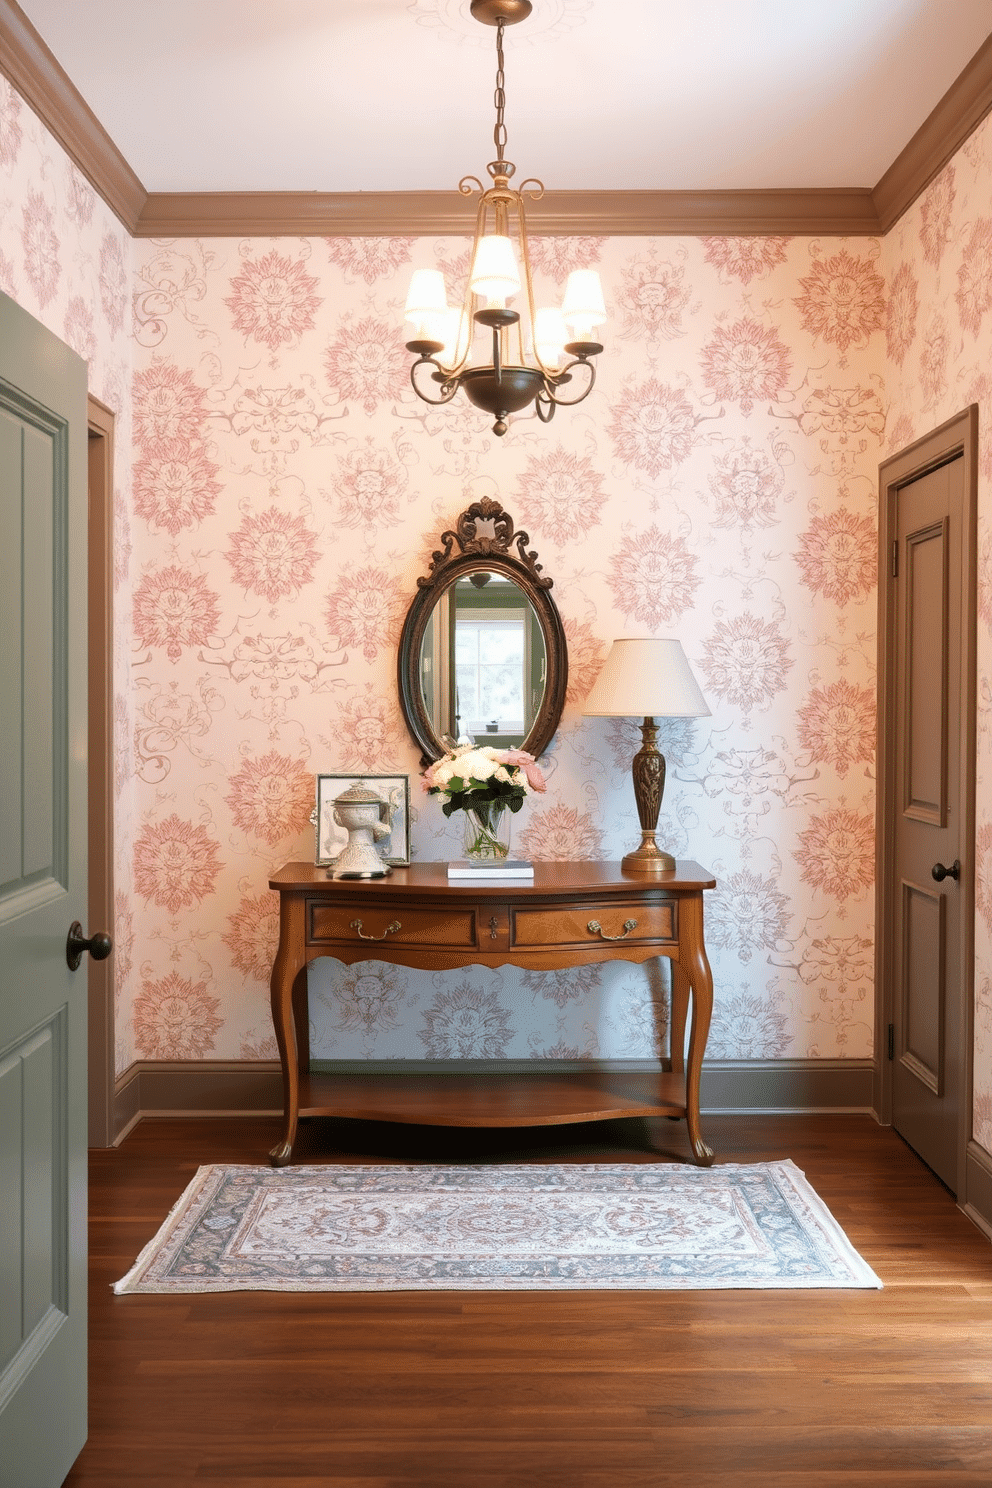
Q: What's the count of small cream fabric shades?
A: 5